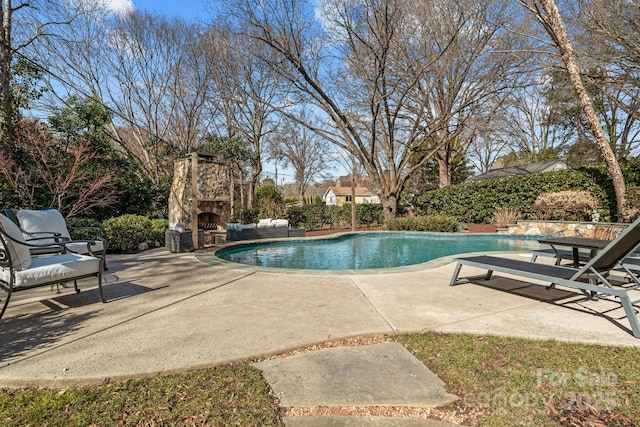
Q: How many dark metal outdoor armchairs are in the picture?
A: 2